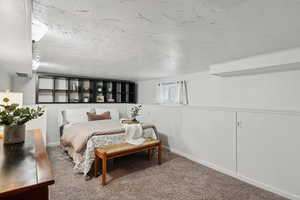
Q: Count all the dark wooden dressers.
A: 1